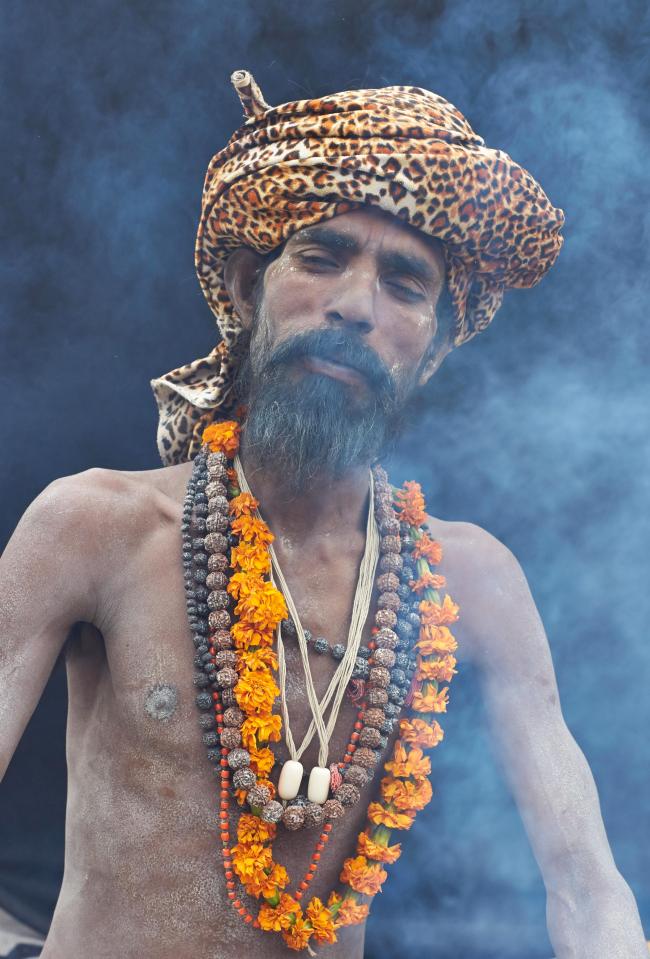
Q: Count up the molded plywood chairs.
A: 0